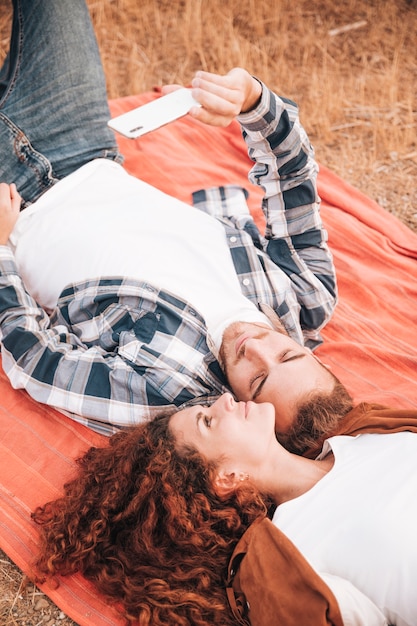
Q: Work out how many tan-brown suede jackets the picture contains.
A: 1